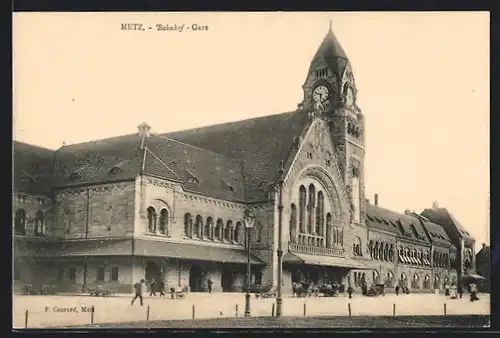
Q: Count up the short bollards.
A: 10